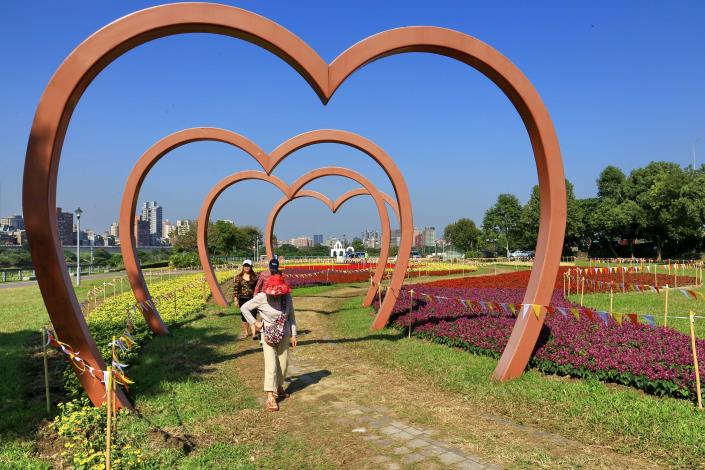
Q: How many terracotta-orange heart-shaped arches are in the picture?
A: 4